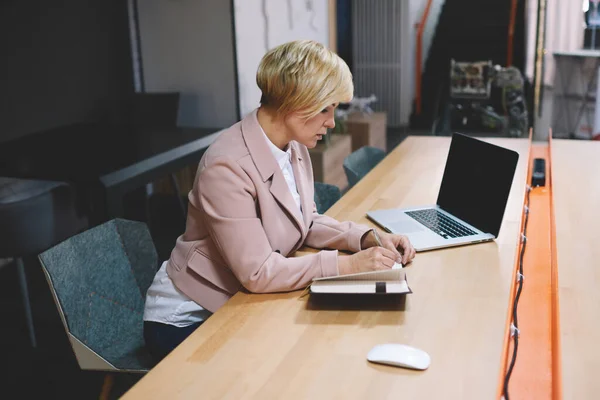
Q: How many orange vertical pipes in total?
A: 2